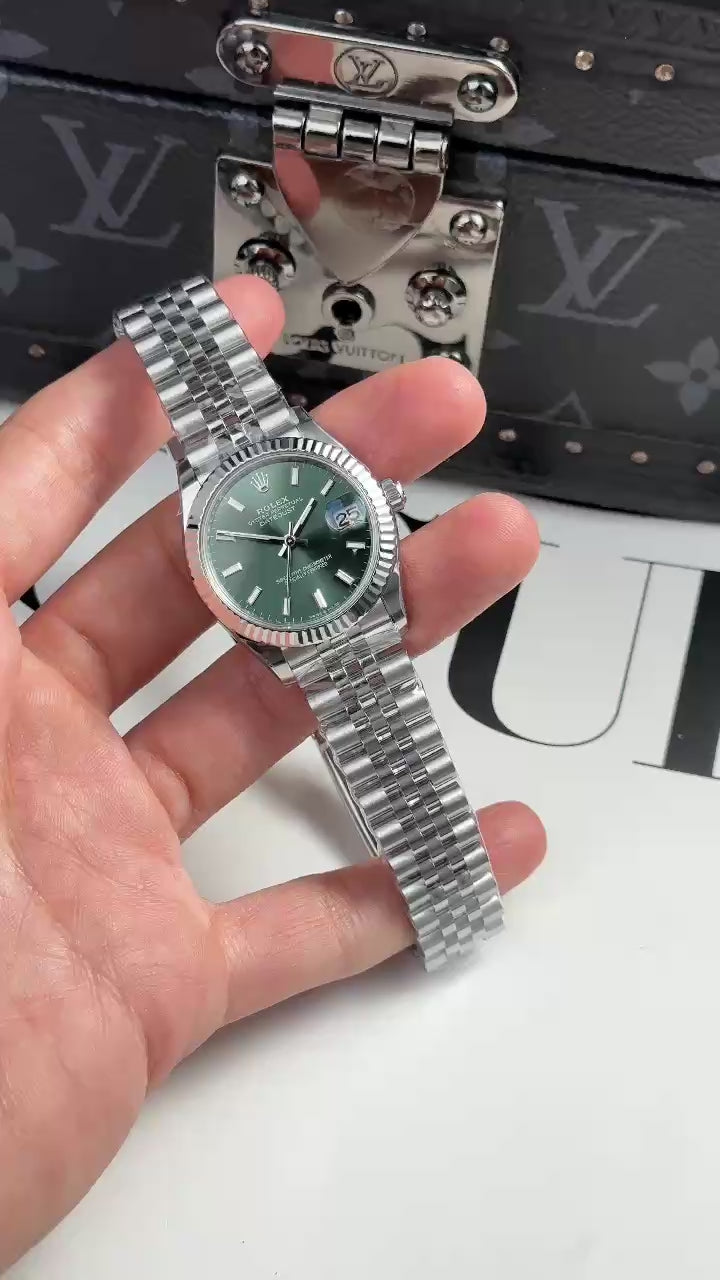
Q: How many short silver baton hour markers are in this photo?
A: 10